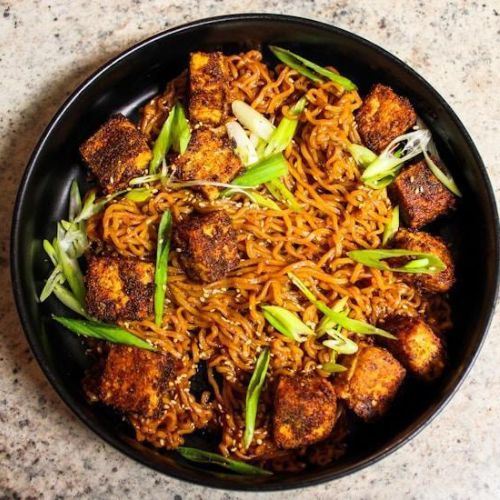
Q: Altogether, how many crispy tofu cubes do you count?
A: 12